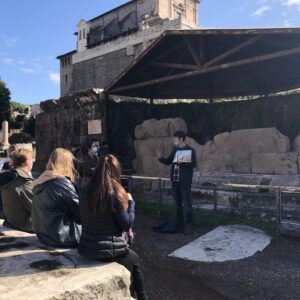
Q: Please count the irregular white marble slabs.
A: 1